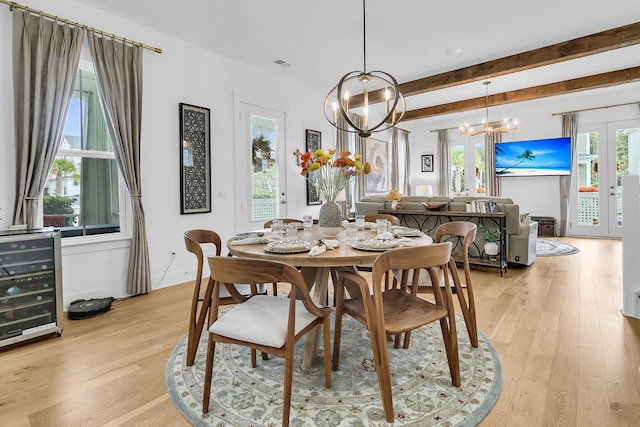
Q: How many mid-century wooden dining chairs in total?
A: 6